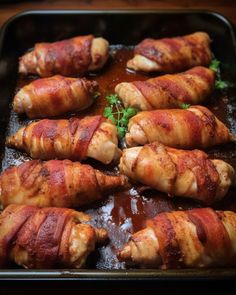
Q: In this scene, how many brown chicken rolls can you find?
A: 10